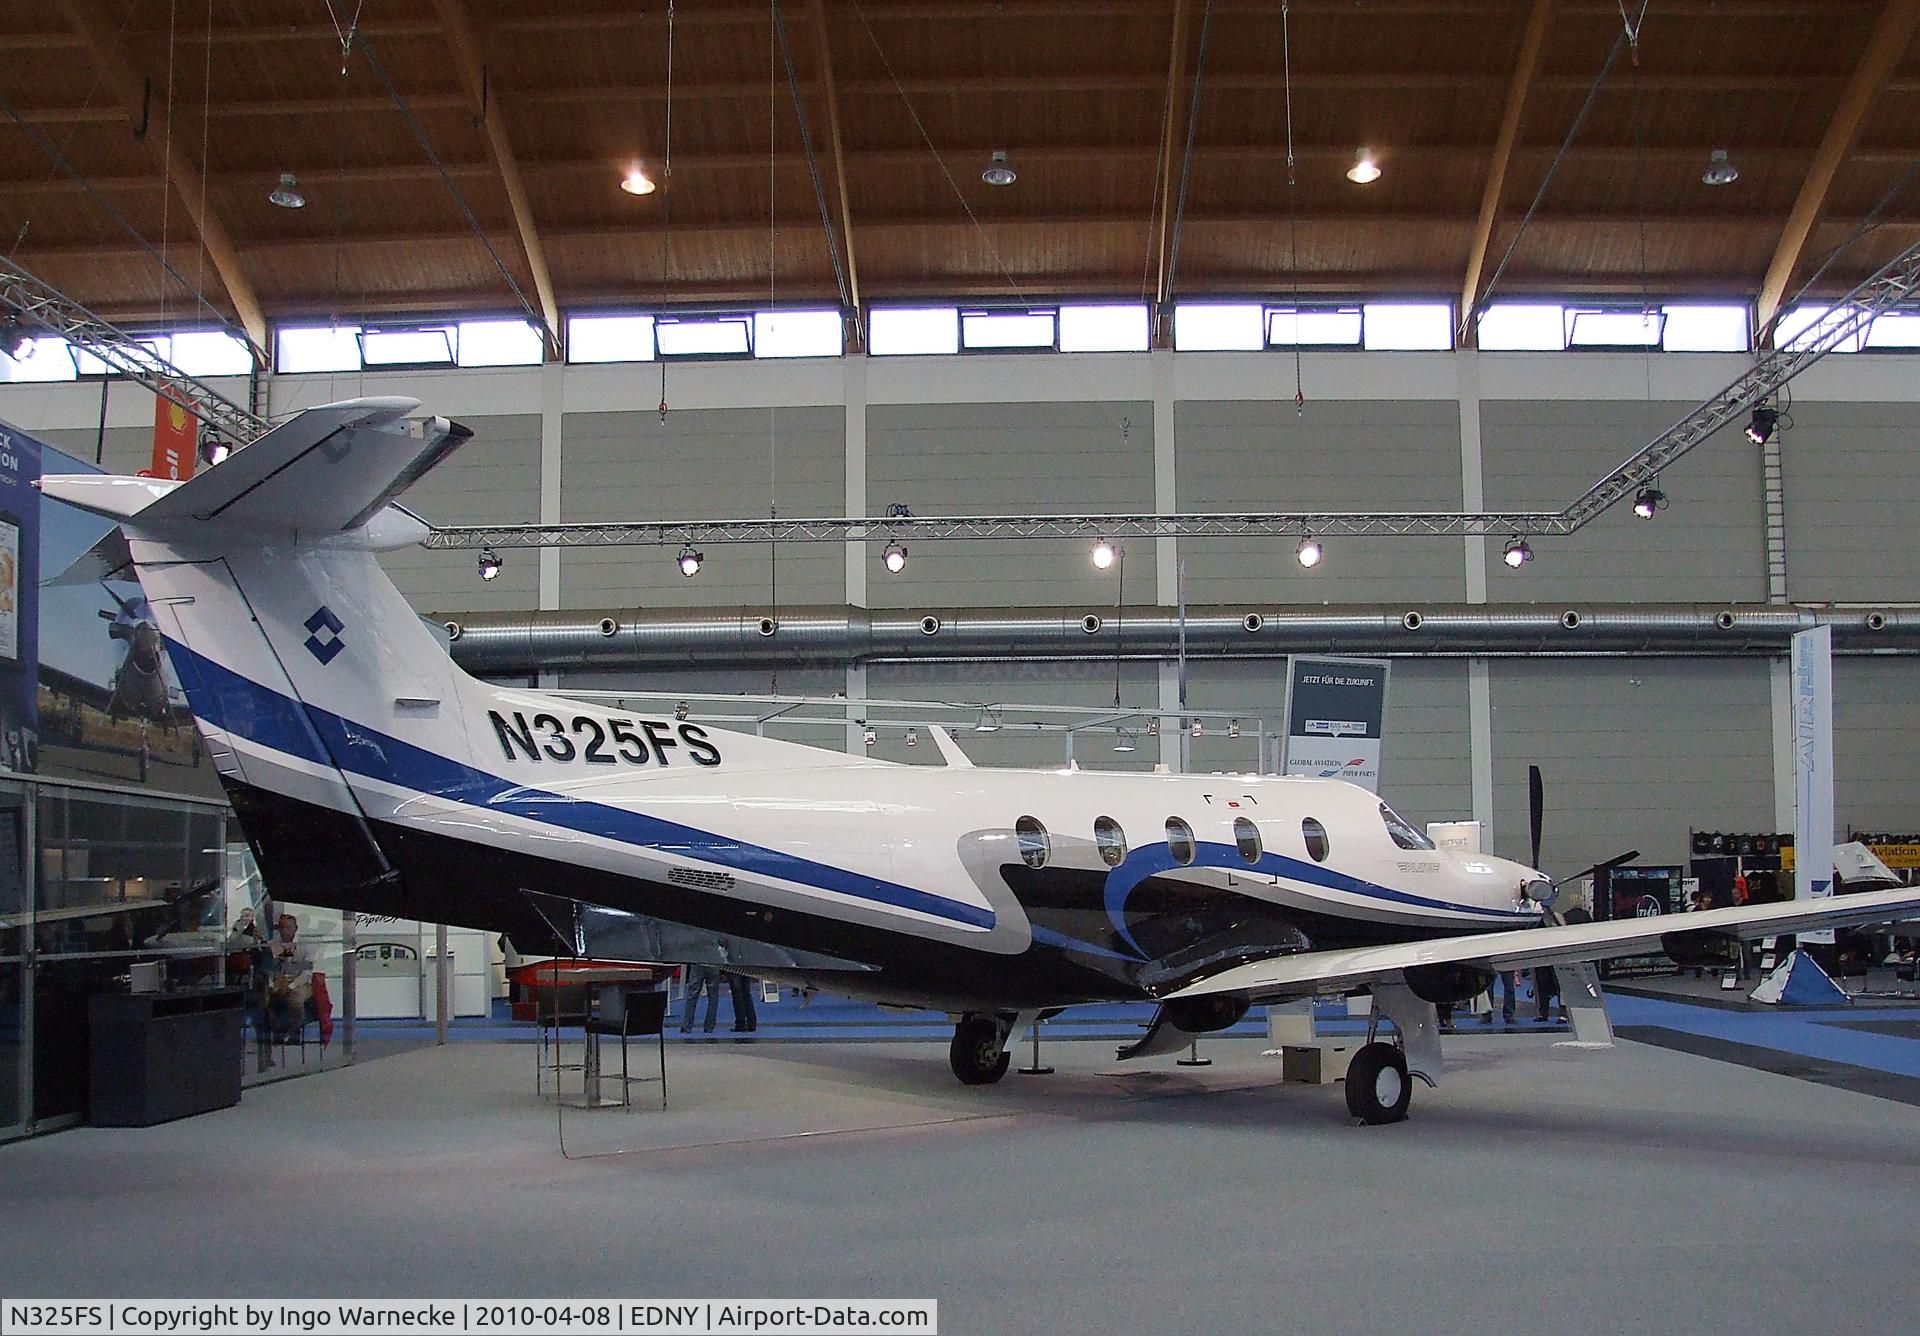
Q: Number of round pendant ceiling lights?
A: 5